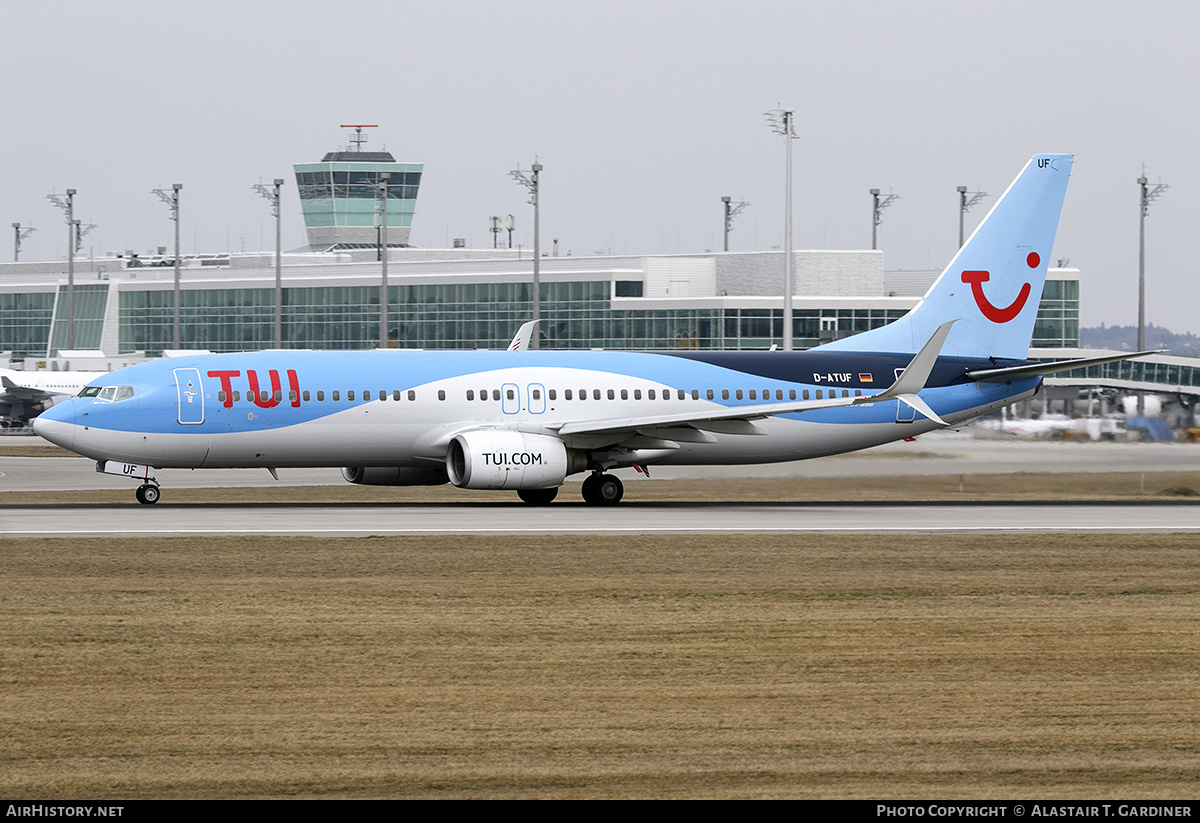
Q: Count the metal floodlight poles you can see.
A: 12